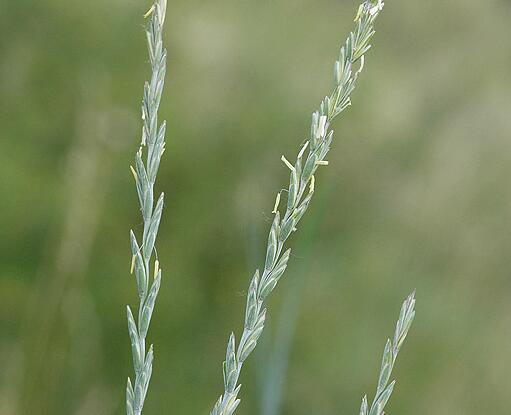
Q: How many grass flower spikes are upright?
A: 3